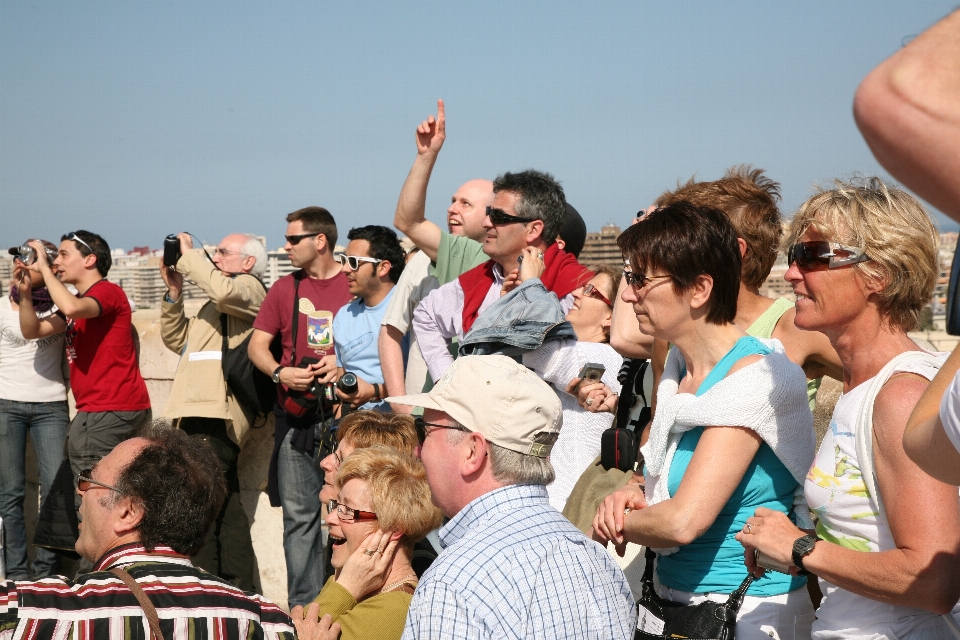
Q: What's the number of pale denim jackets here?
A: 1